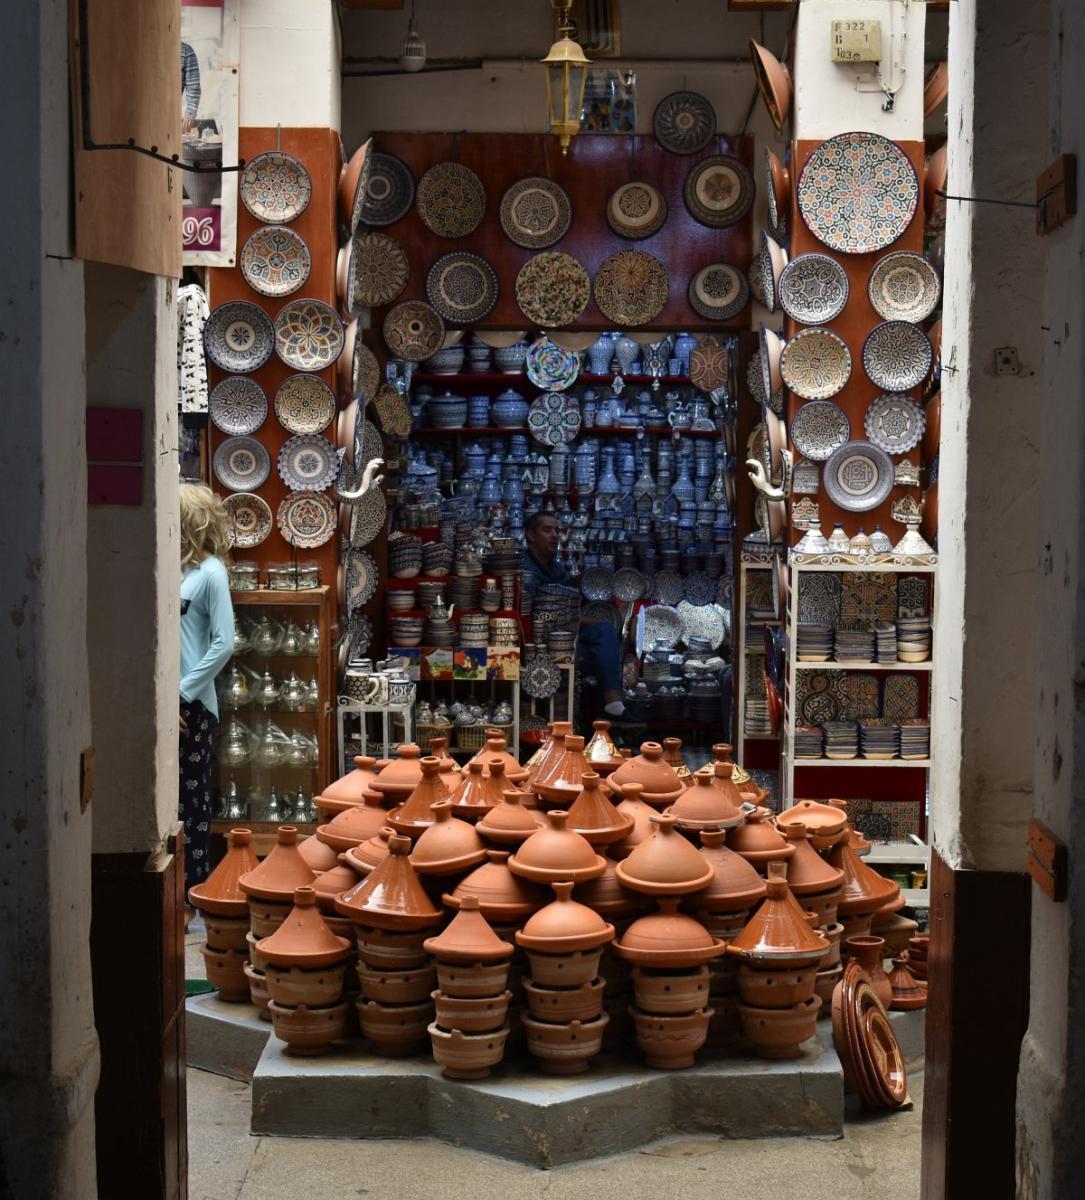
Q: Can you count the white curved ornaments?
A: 2